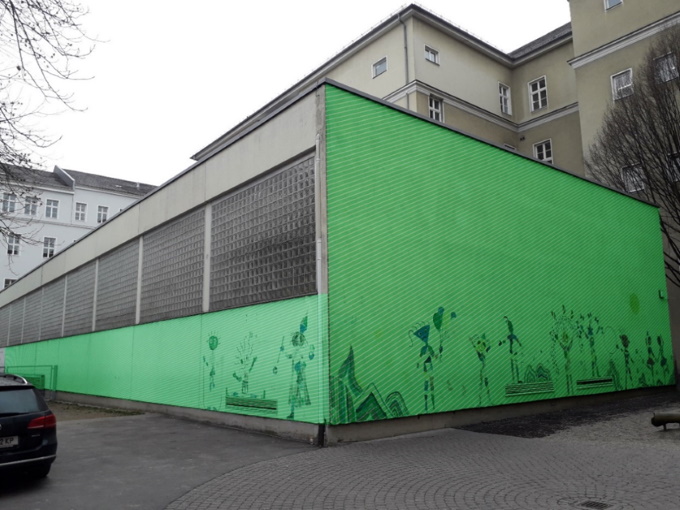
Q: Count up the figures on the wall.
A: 11